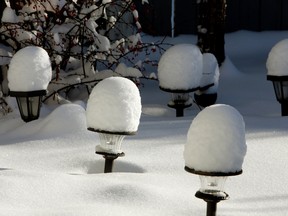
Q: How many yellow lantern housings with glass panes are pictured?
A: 0